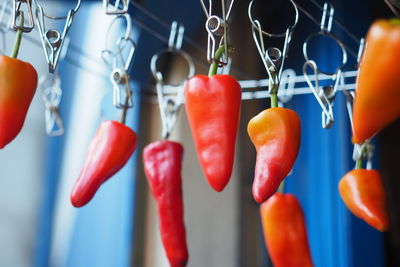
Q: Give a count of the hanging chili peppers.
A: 8